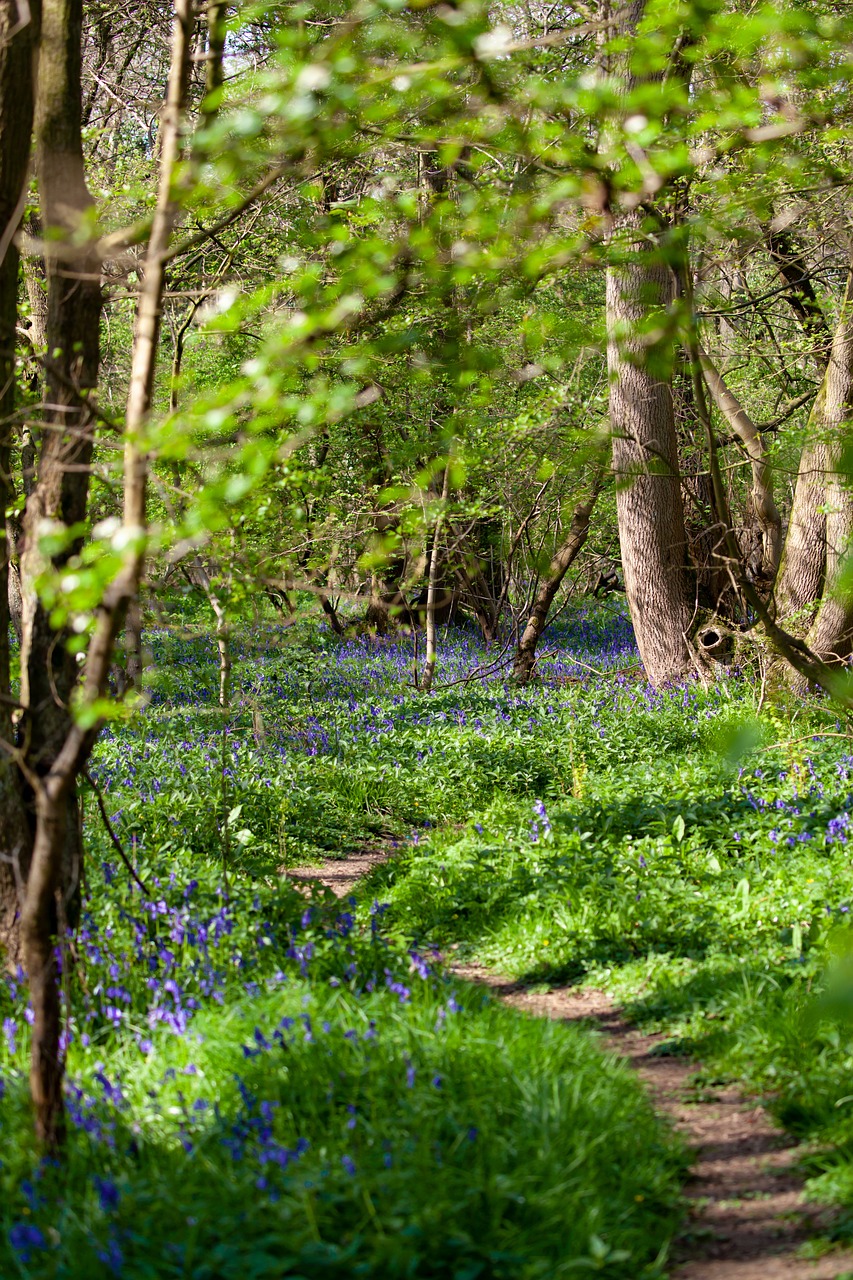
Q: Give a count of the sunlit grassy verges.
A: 2